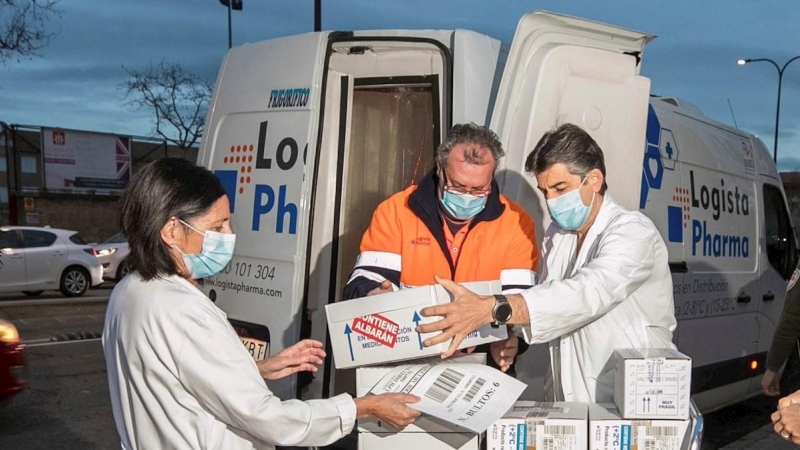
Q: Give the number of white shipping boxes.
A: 6